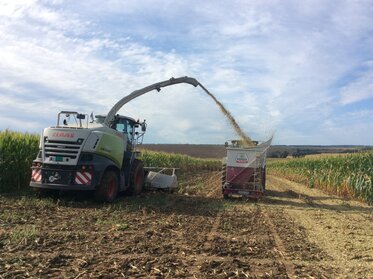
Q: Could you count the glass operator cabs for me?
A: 1